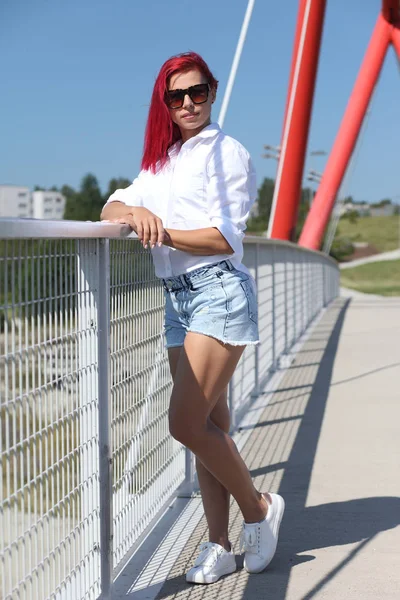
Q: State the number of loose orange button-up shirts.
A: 0